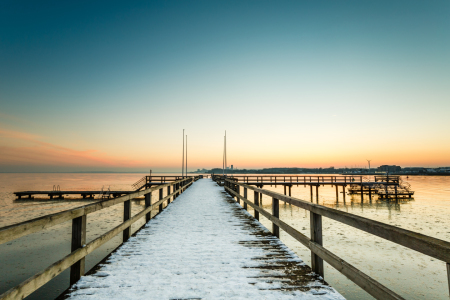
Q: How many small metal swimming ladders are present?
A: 2